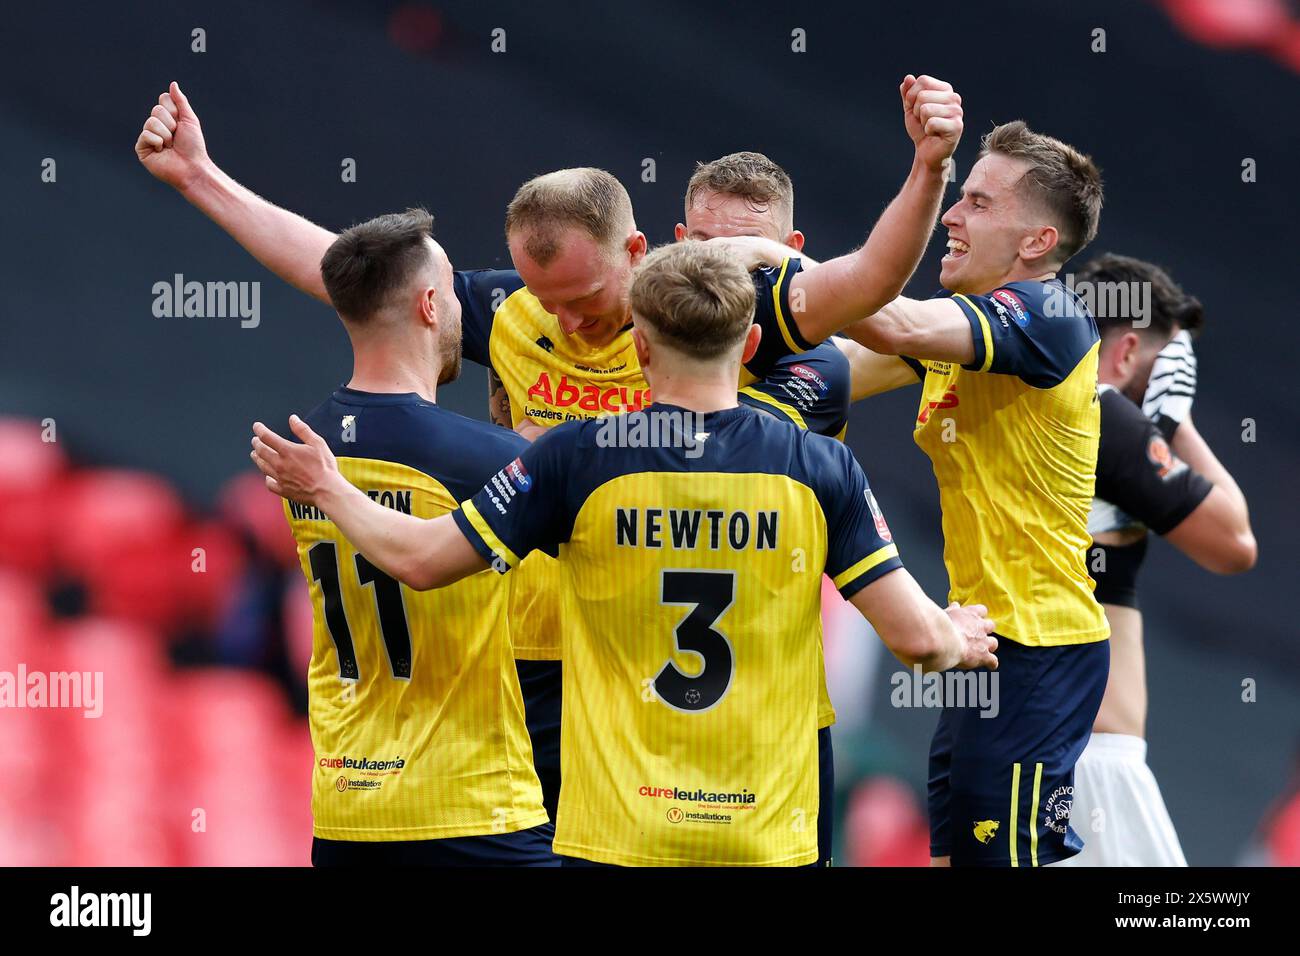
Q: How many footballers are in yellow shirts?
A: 5